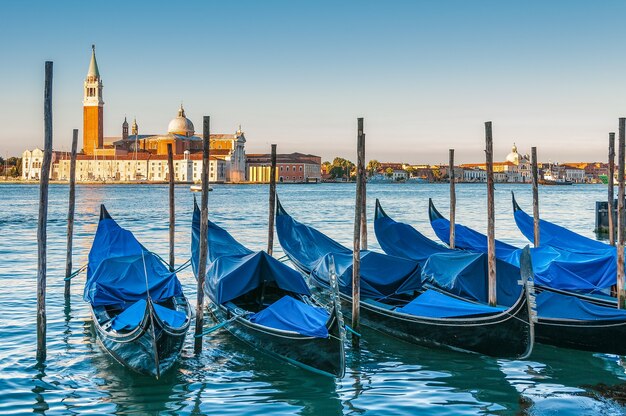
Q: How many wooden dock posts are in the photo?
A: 12